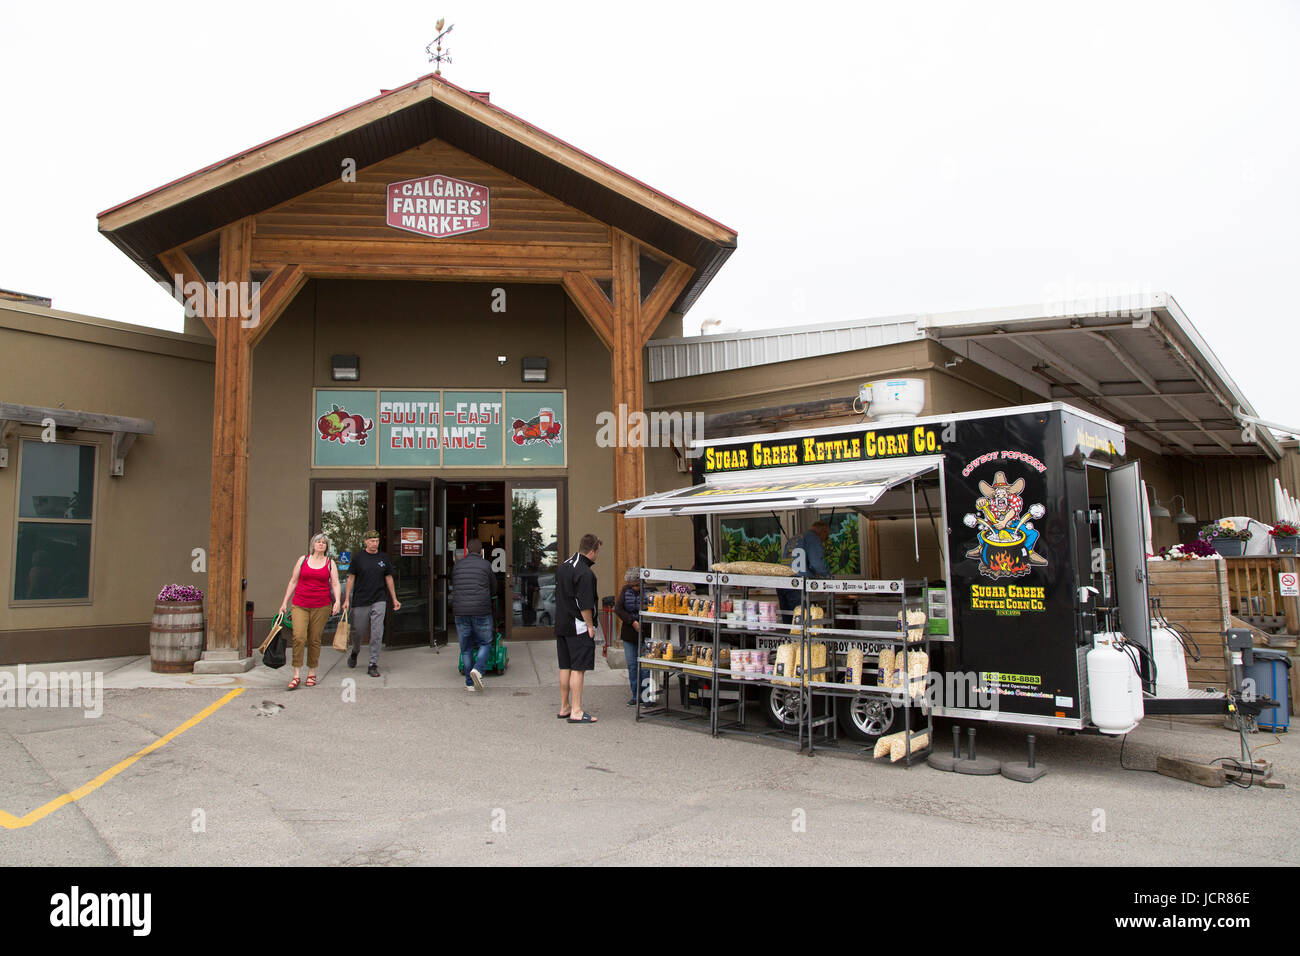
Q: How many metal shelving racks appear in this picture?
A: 3